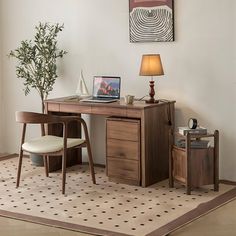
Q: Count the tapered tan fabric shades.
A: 1